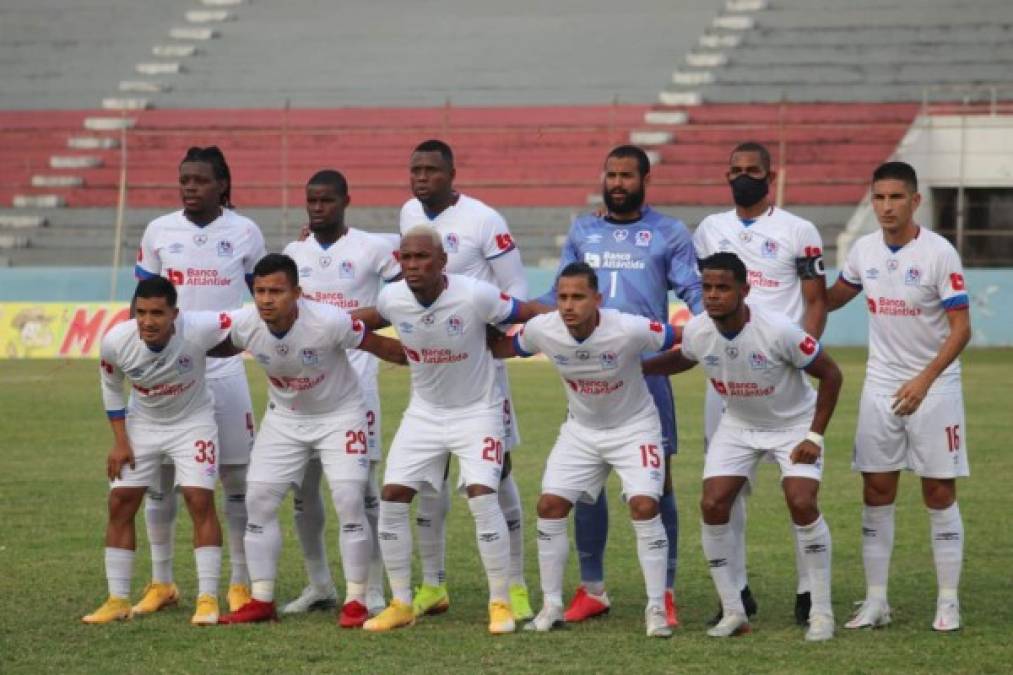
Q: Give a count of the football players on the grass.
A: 11